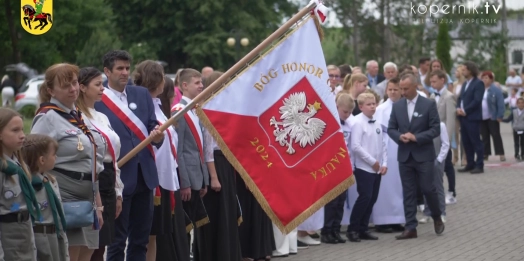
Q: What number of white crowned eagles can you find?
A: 1